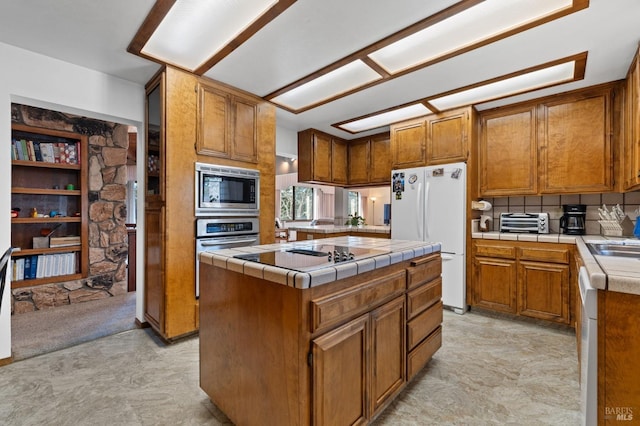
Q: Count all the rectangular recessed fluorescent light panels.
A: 5